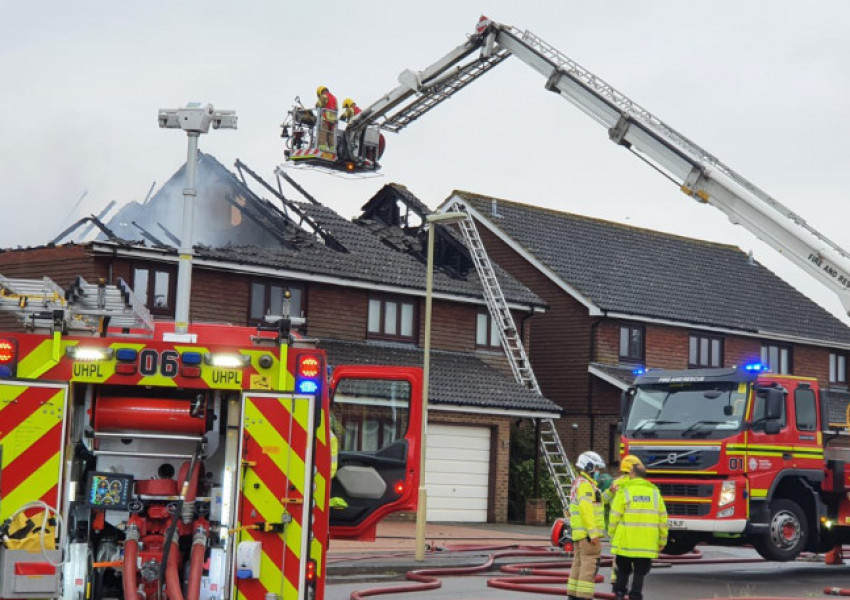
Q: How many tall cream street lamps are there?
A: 1